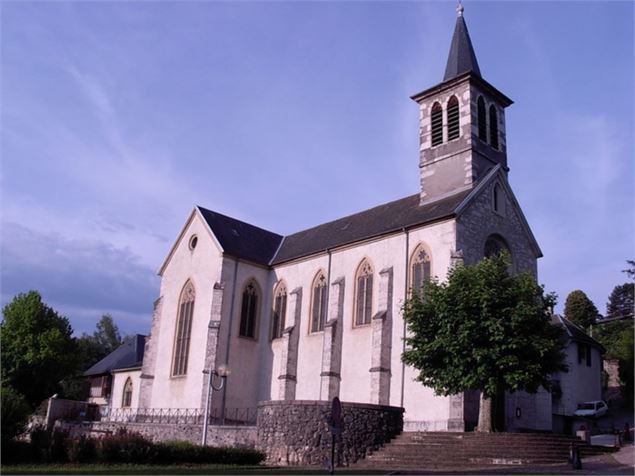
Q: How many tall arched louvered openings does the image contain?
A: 4